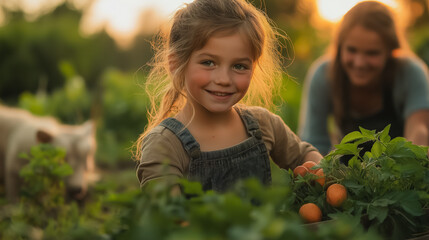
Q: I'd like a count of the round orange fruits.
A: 5